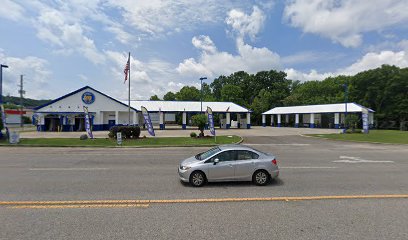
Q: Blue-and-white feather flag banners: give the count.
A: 5